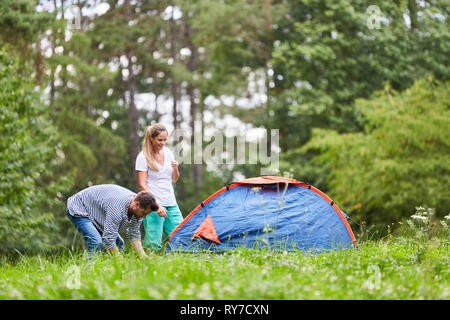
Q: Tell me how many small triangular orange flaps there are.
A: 1